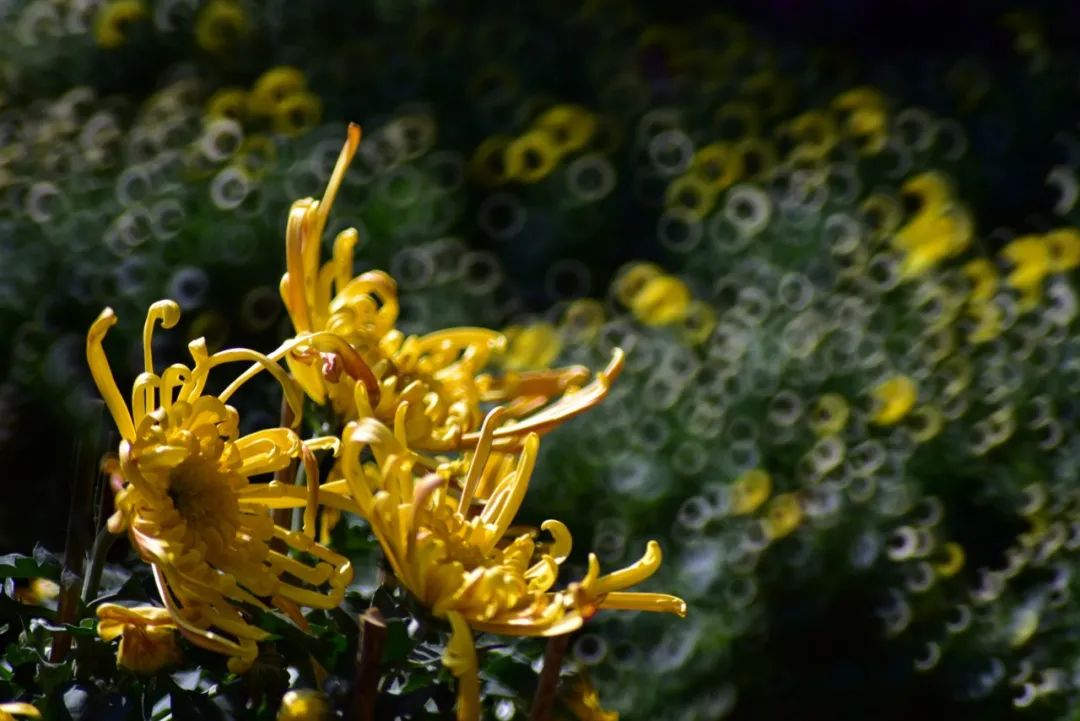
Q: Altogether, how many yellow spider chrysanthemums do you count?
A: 3